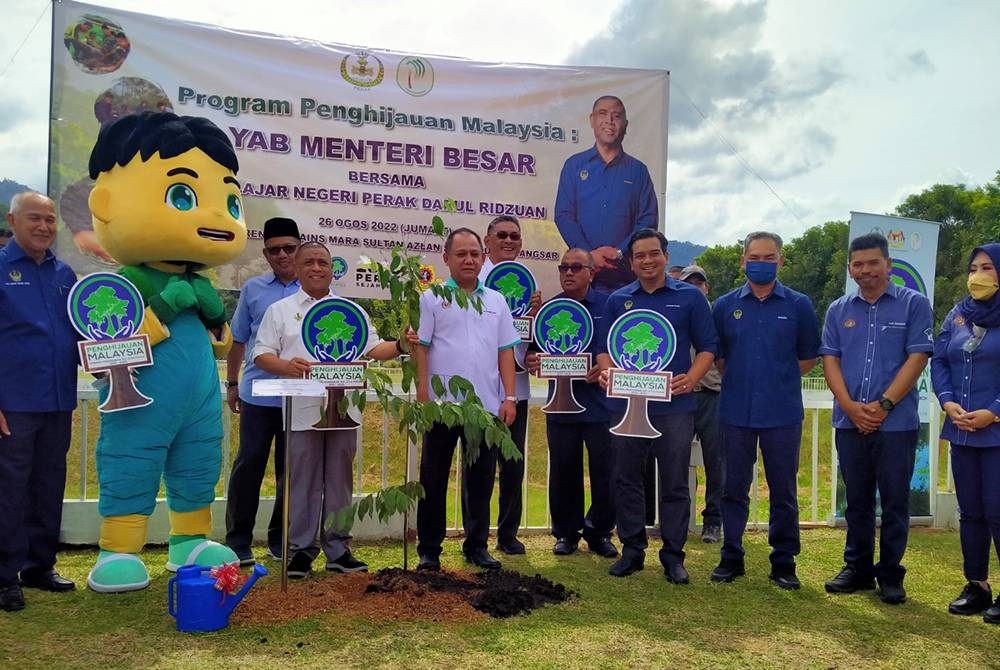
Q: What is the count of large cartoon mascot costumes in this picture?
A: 1